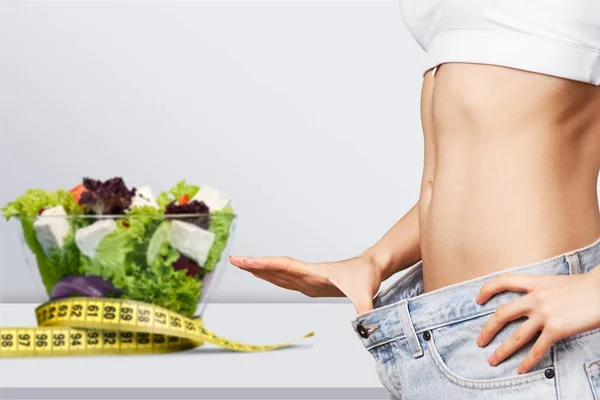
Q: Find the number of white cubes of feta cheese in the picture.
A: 5